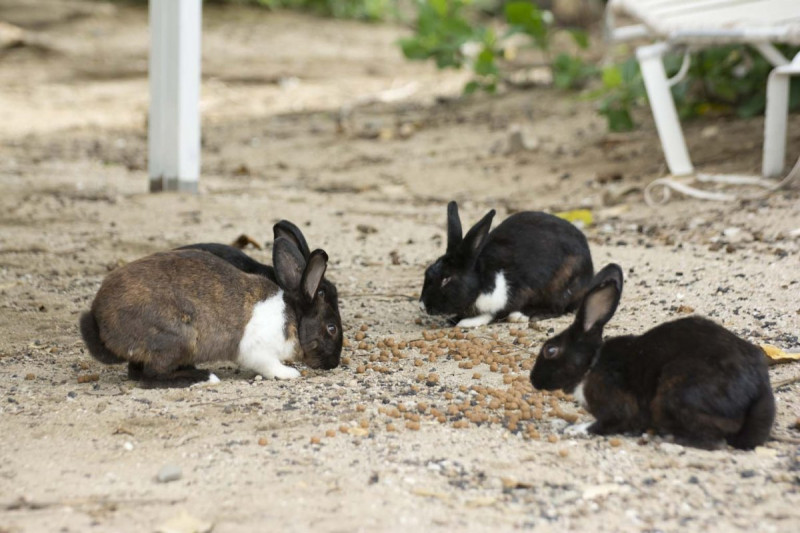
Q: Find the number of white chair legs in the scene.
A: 2